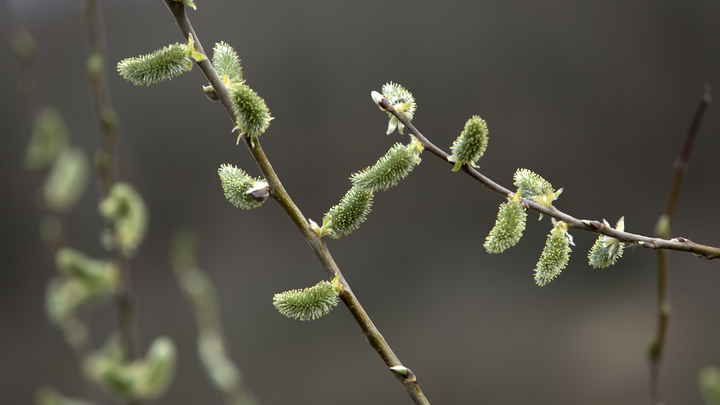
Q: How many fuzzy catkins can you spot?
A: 13